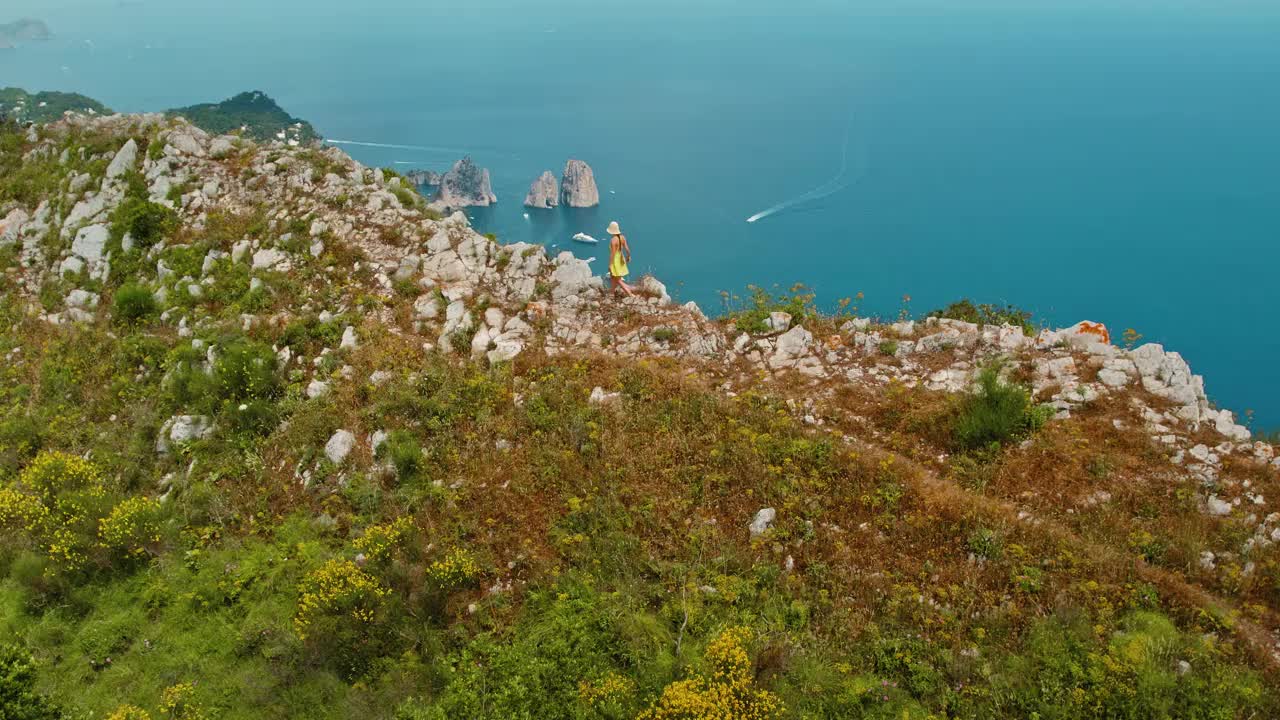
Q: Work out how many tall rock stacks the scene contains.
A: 3